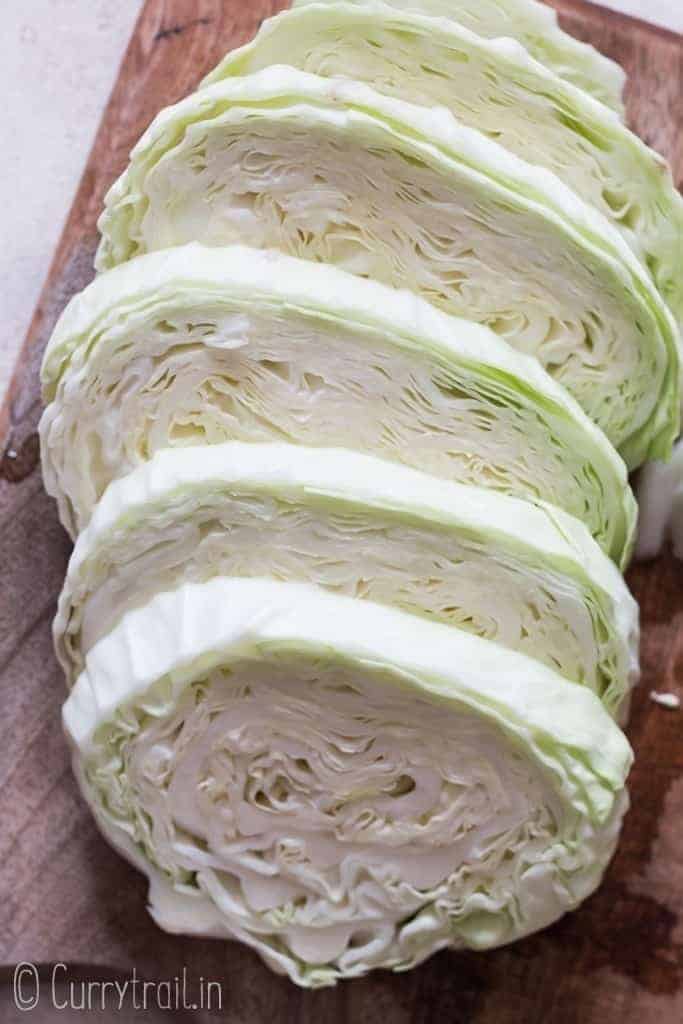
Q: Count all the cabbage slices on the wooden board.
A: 6